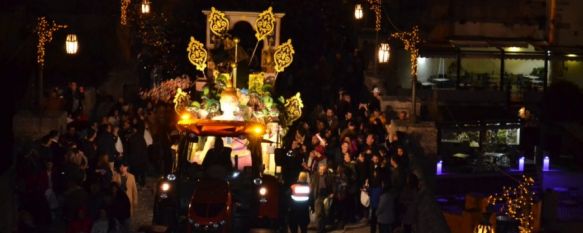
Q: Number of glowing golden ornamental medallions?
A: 6